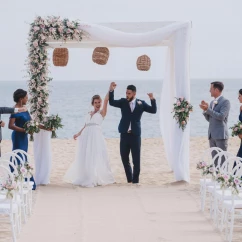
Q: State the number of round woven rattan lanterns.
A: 3